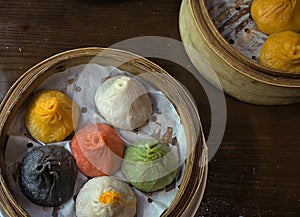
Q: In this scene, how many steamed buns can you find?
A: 8